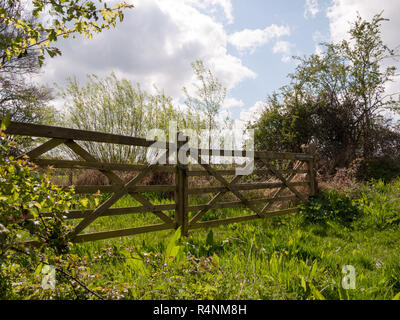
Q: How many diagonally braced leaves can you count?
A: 2